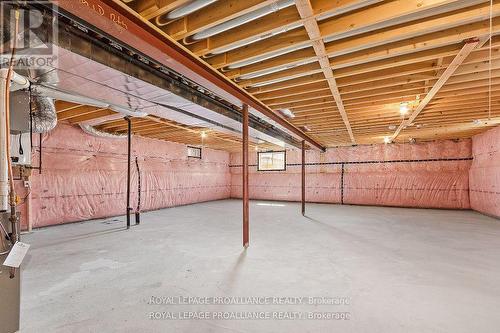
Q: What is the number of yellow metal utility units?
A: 0